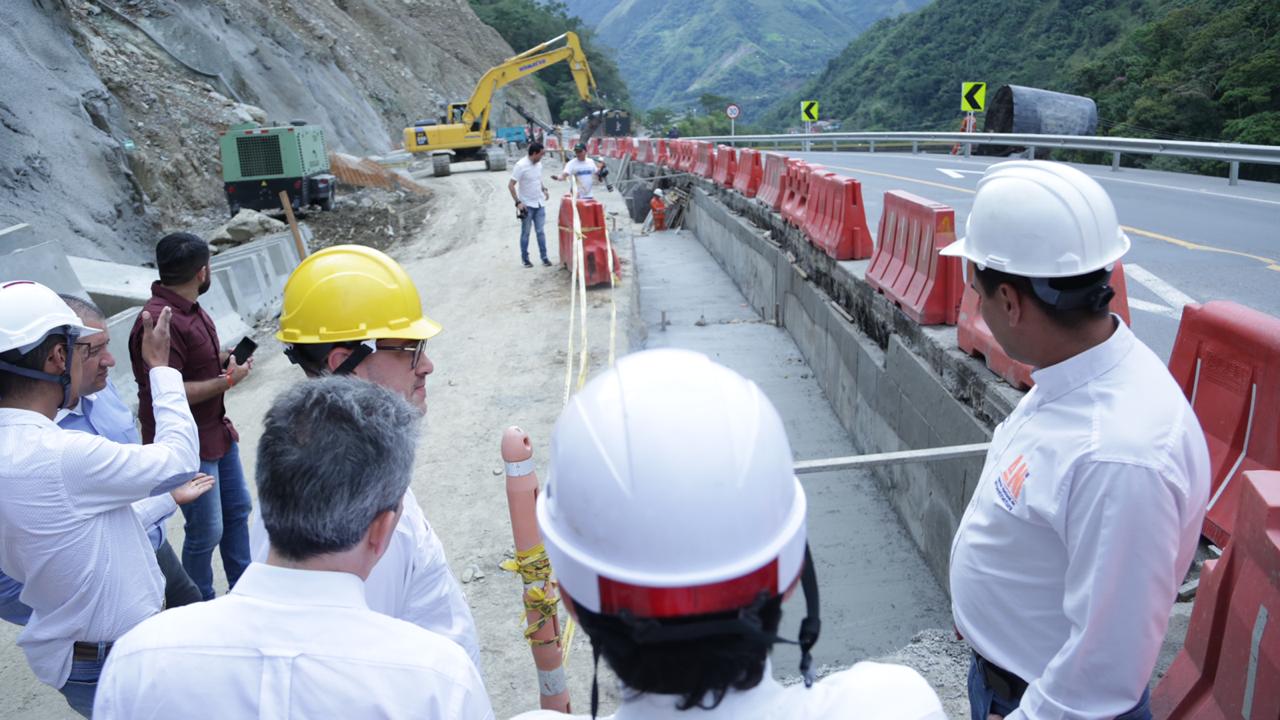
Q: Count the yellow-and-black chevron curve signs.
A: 2